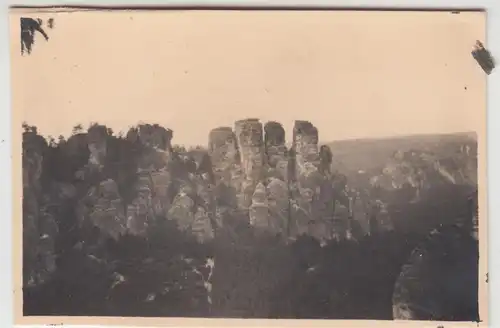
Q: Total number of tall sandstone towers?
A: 4